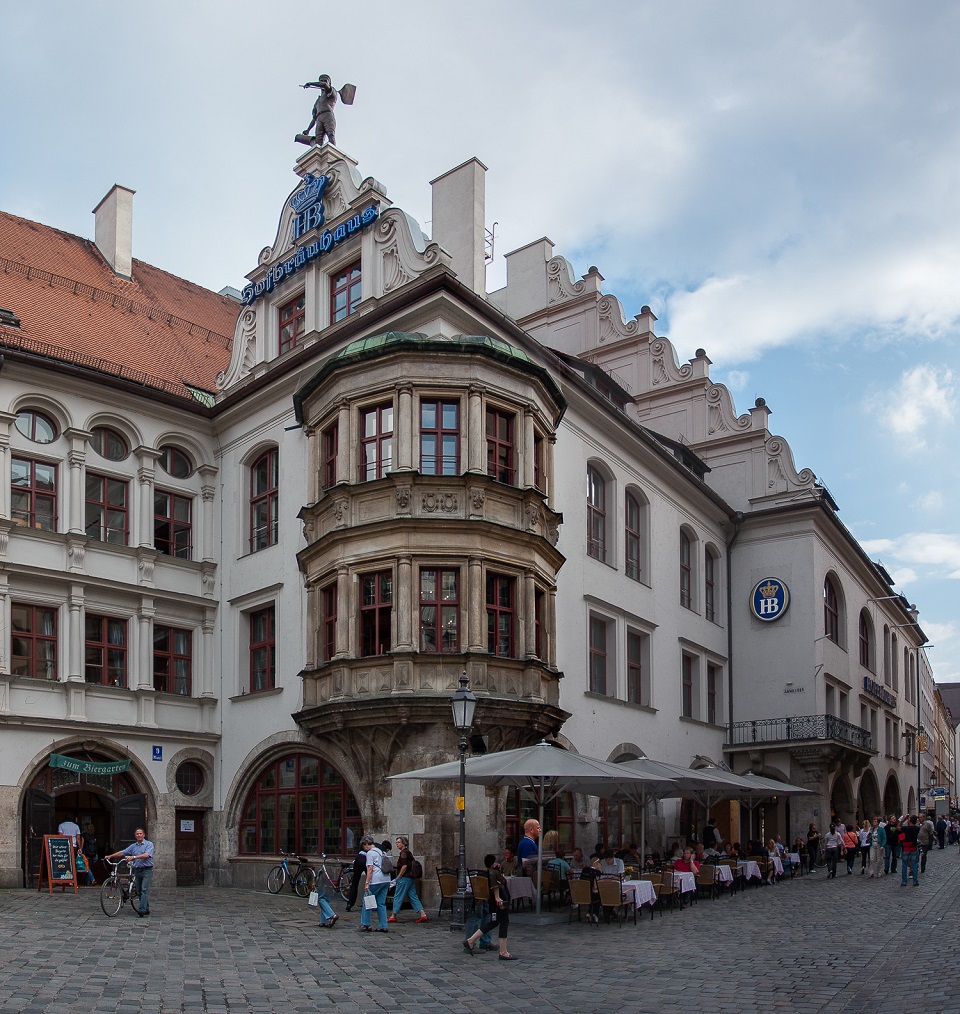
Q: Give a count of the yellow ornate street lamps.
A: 0